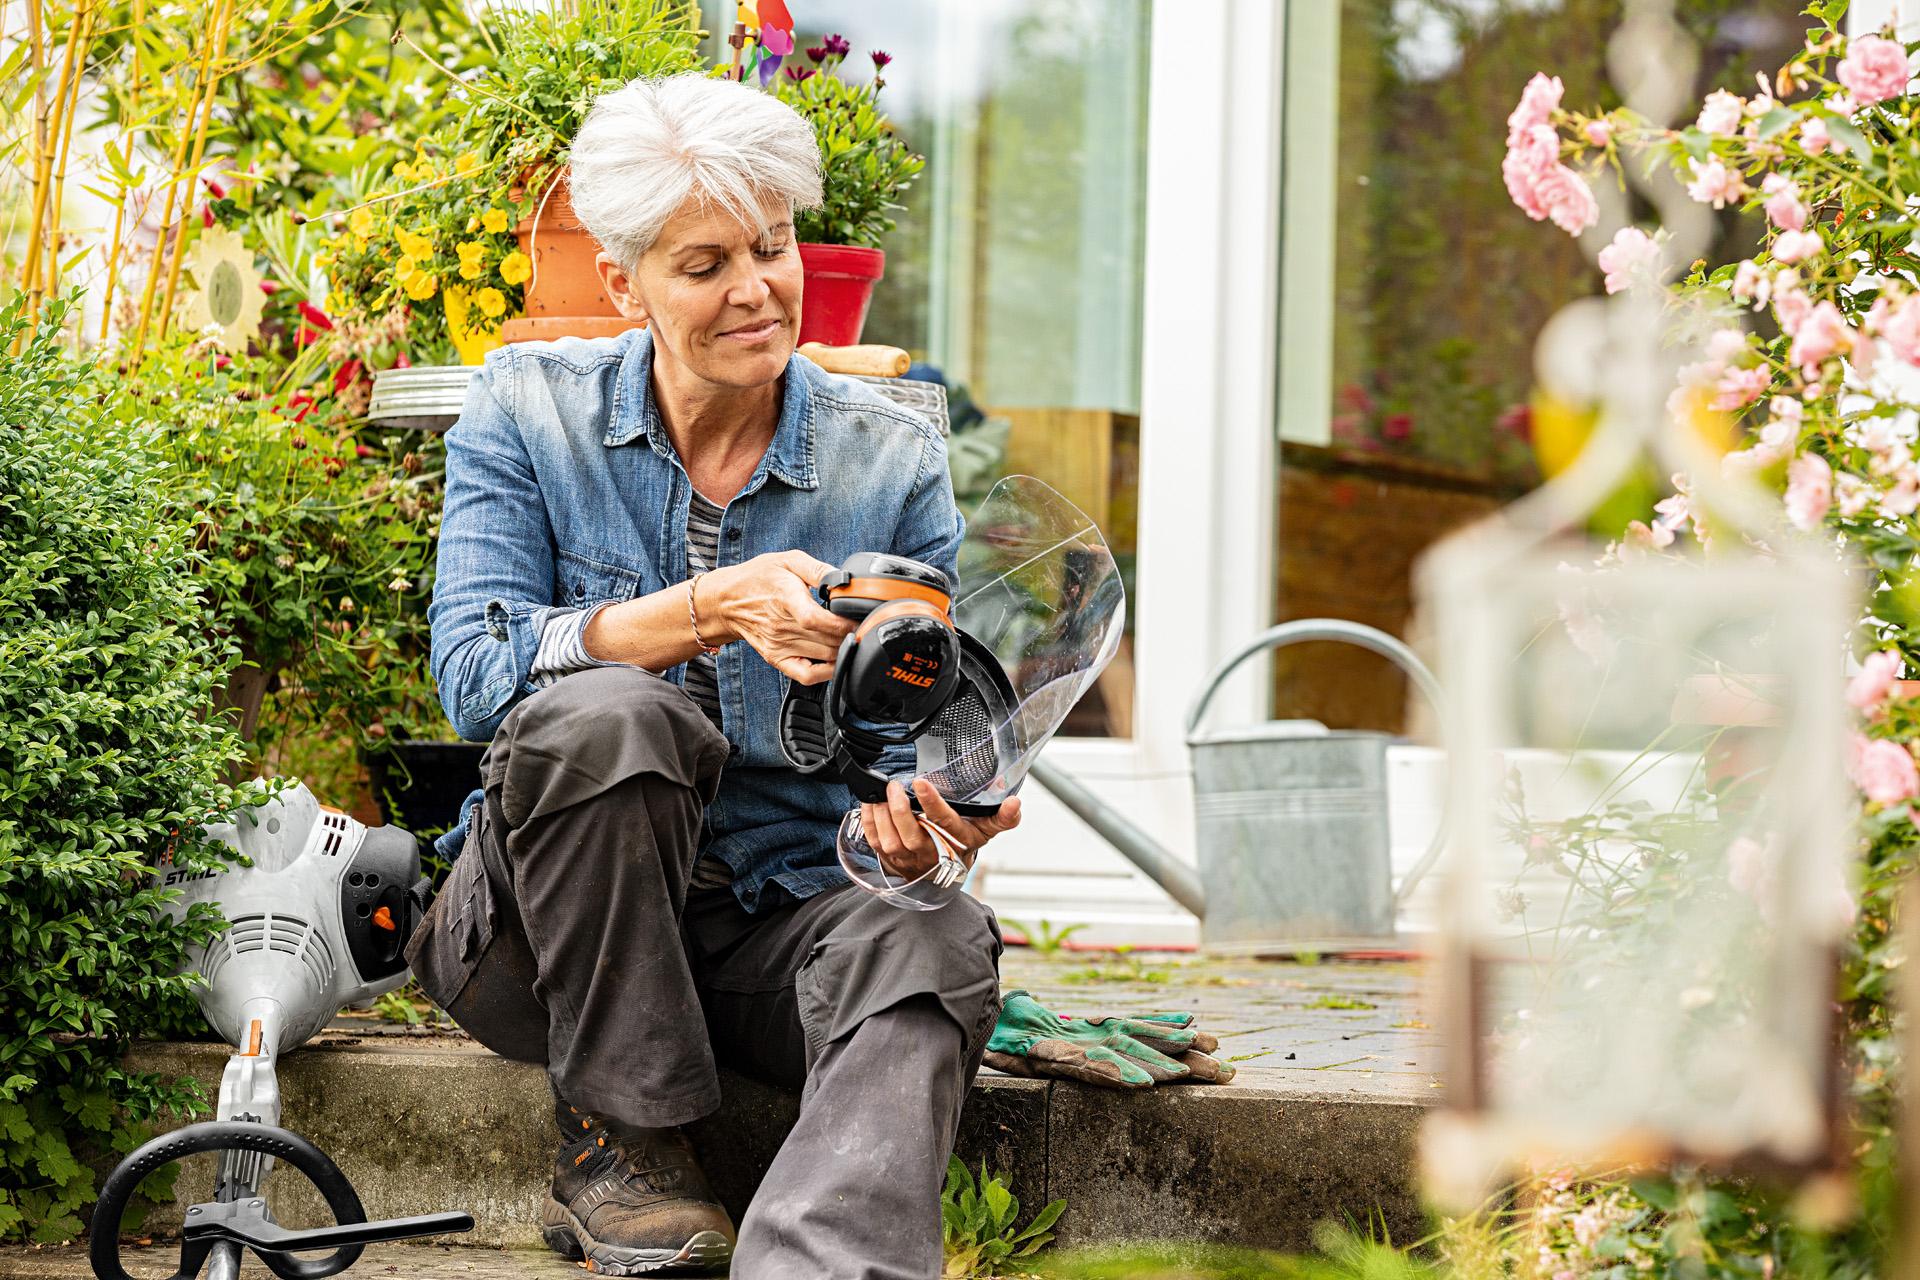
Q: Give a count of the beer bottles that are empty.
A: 0